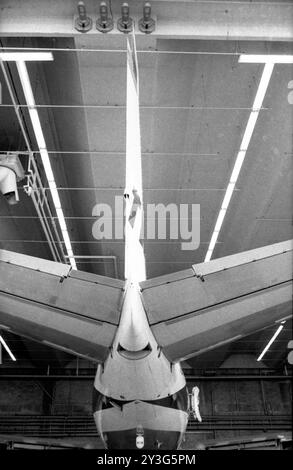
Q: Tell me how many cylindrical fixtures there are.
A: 4